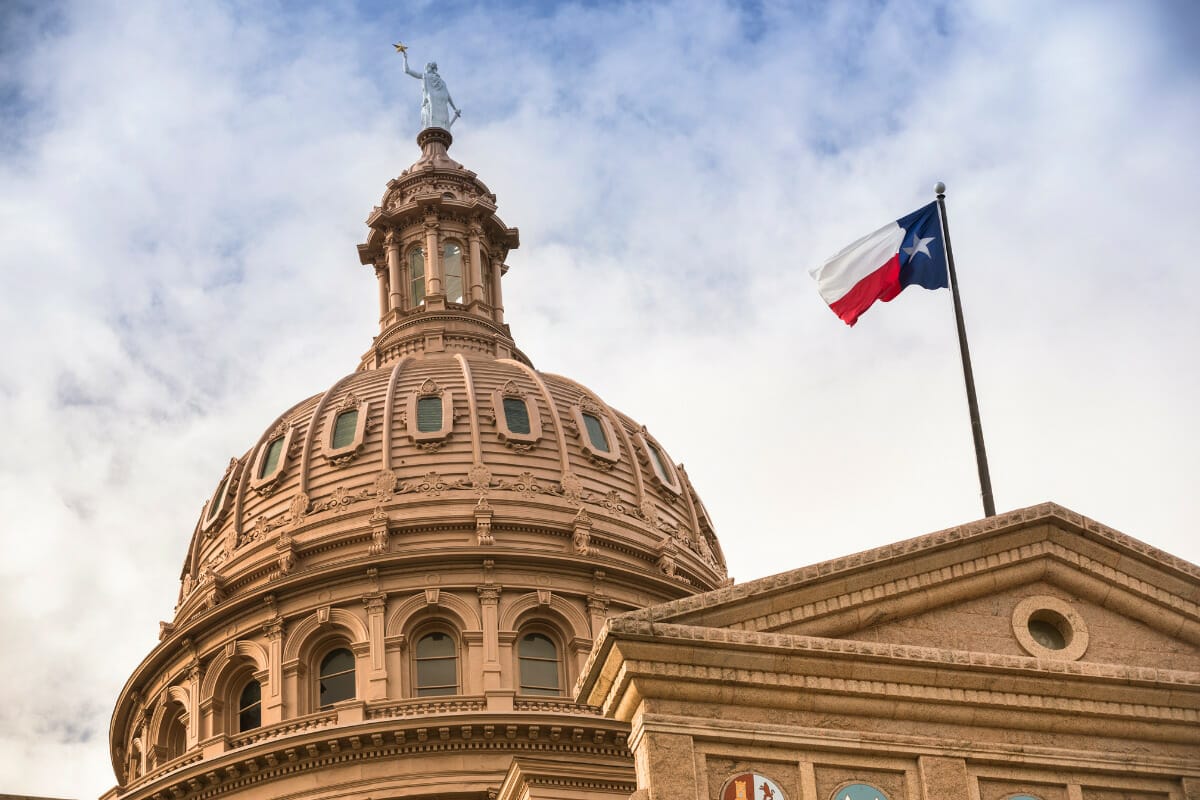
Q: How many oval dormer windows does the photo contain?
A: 7